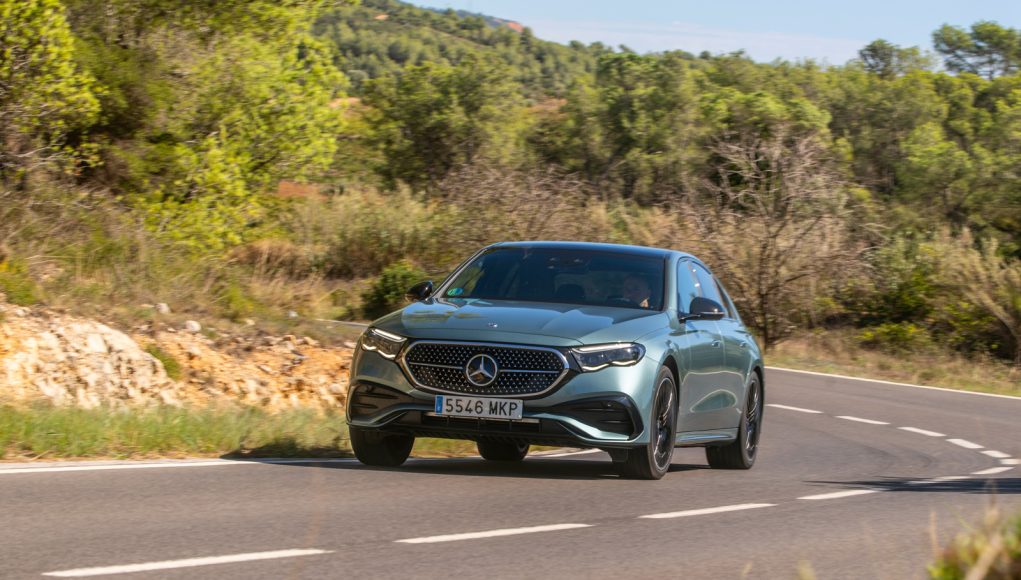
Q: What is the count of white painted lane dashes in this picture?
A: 12